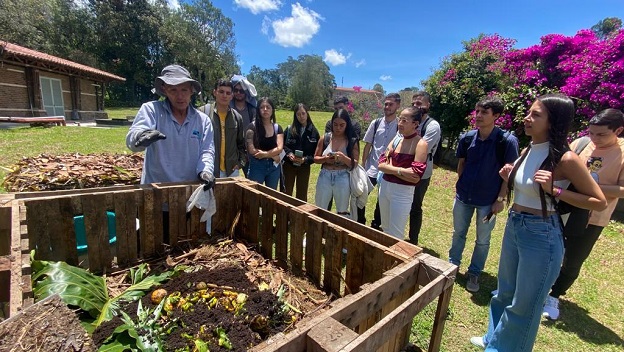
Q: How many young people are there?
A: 12